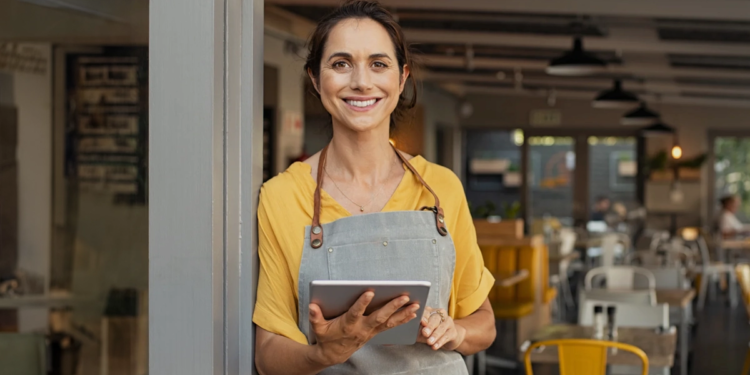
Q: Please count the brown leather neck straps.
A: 2